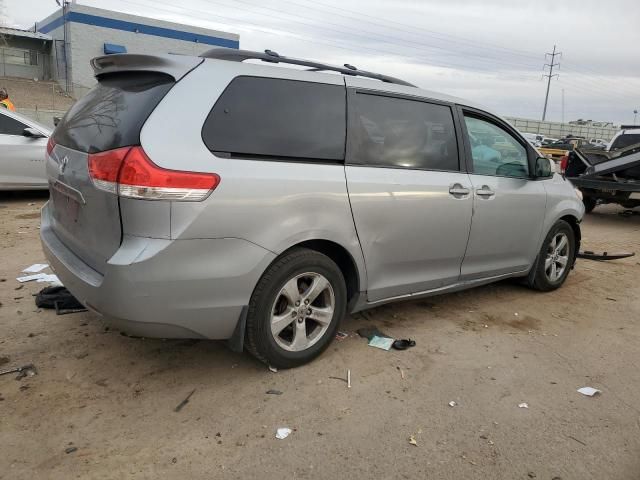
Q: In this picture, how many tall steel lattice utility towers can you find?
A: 1